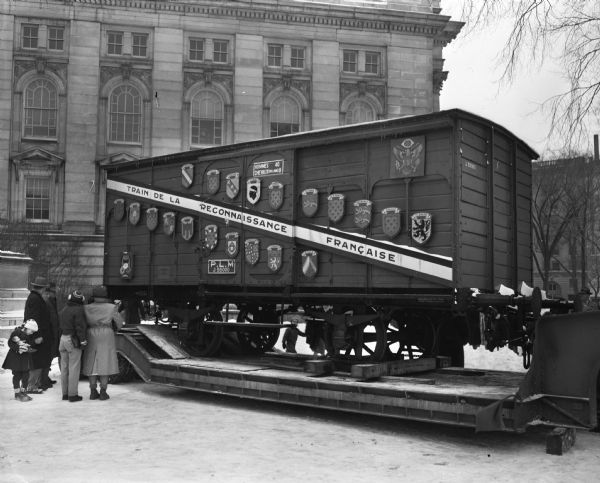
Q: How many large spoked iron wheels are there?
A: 4